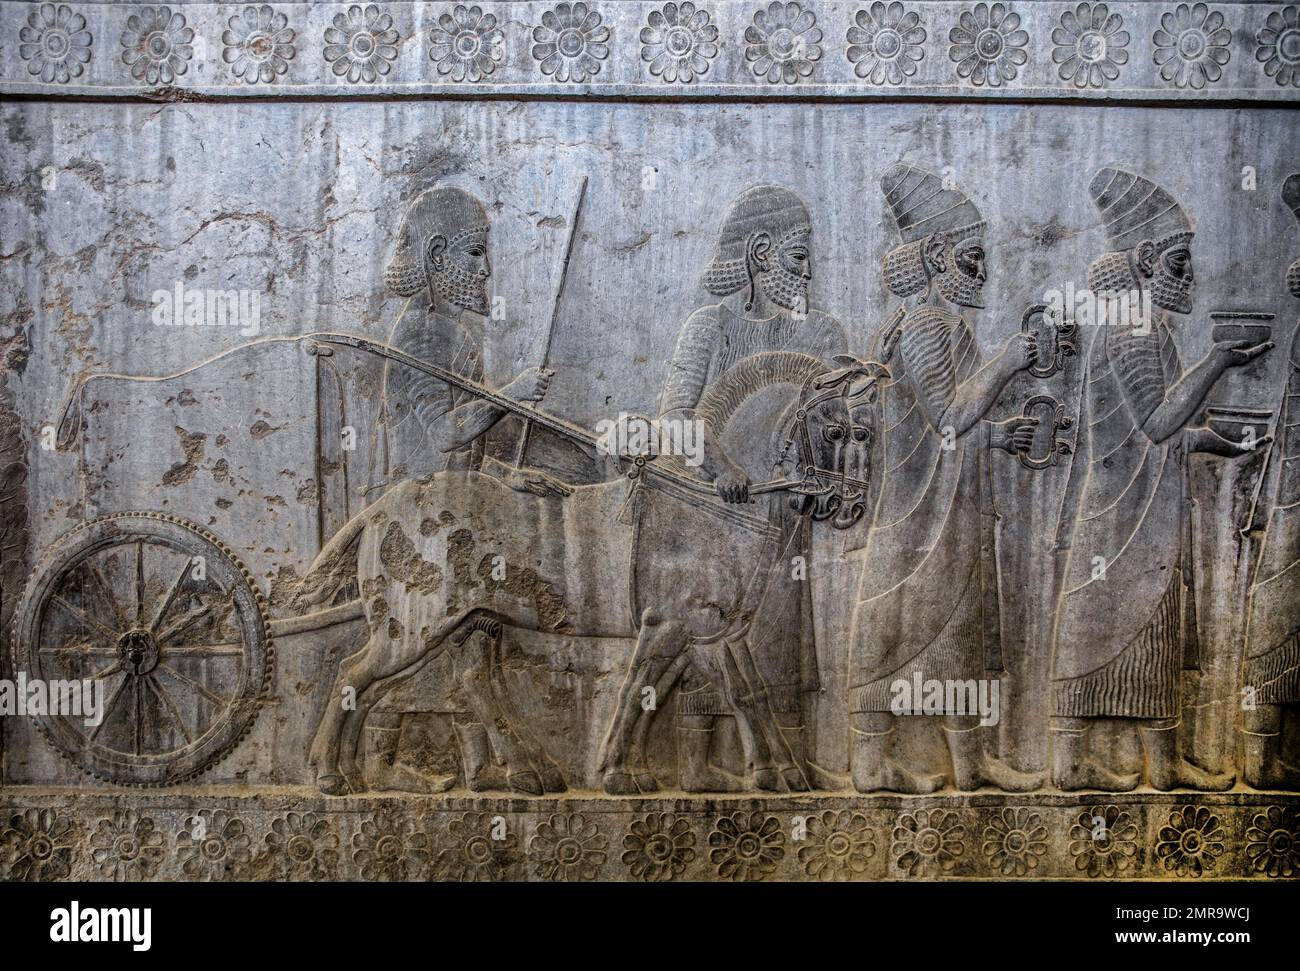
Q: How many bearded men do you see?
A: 4